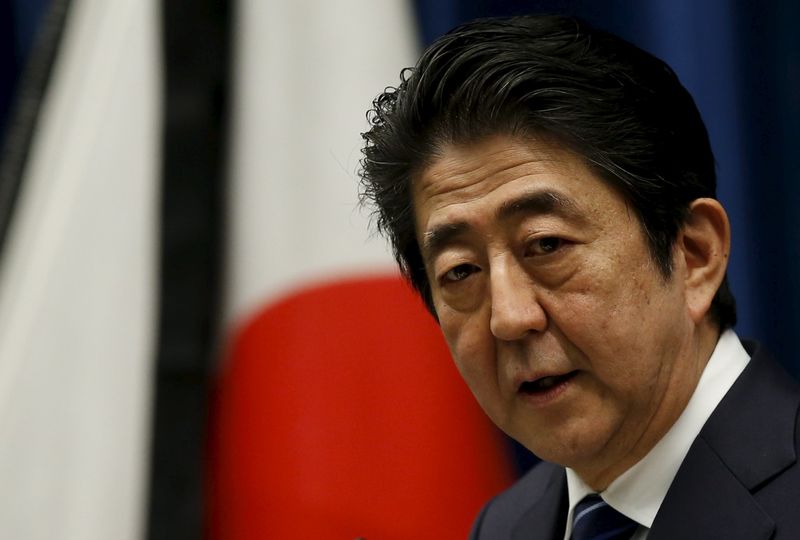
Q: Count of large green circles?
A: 0